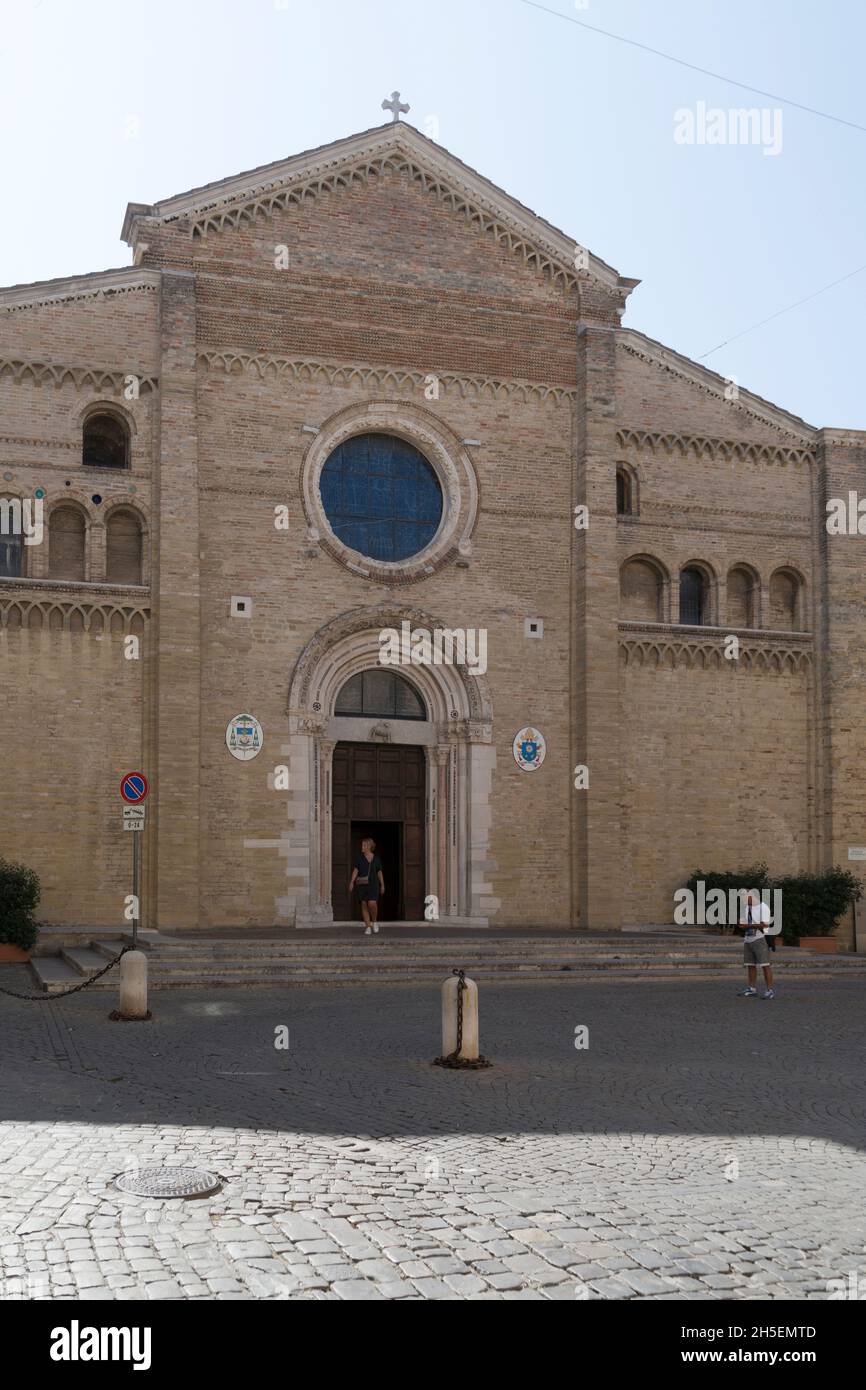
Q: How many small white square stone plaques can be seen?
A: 2